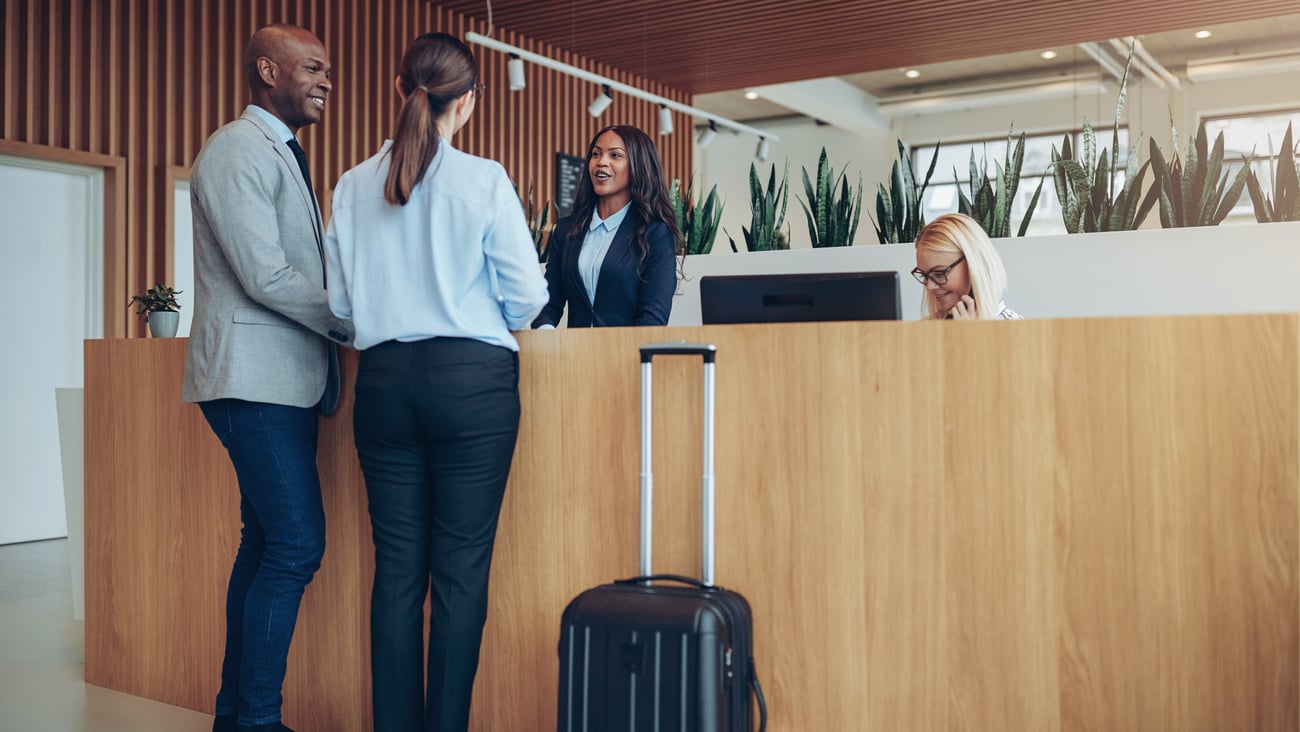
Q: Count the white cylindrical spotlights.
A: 5